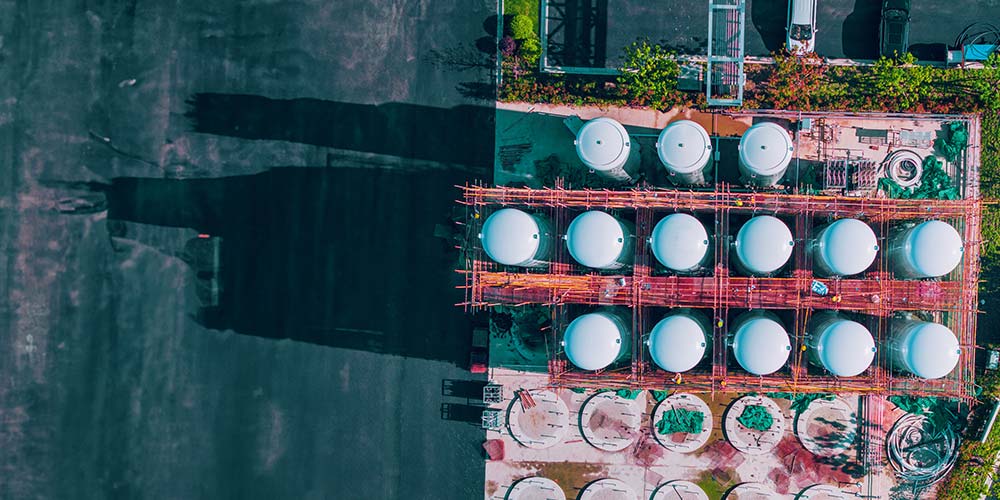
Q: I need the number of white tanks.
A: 14